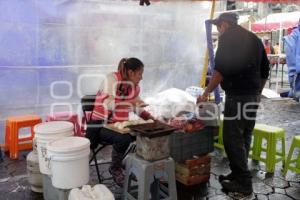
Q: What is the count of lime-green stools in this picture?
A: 3